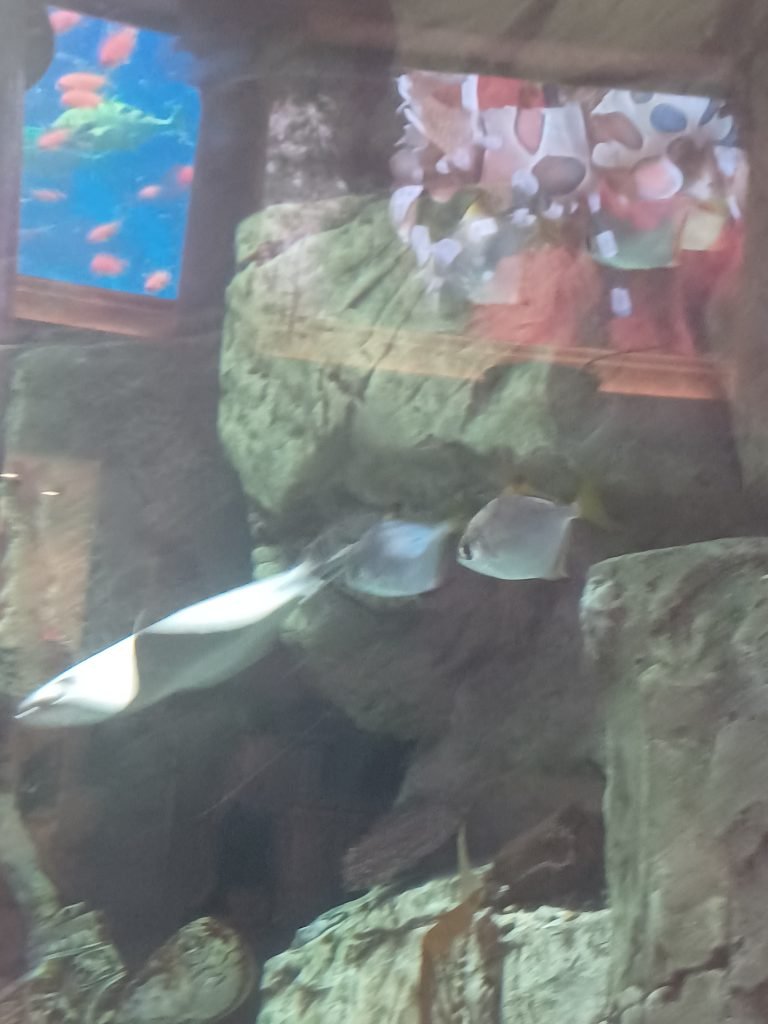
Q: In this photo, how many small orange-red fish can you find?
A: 11